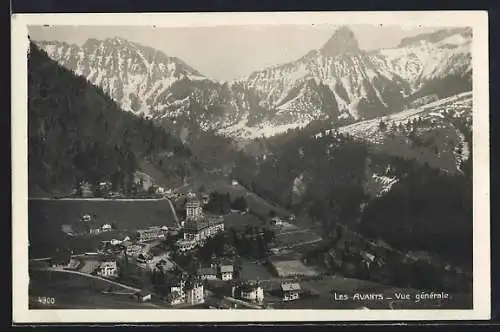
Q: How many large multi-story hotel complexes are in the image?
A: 1